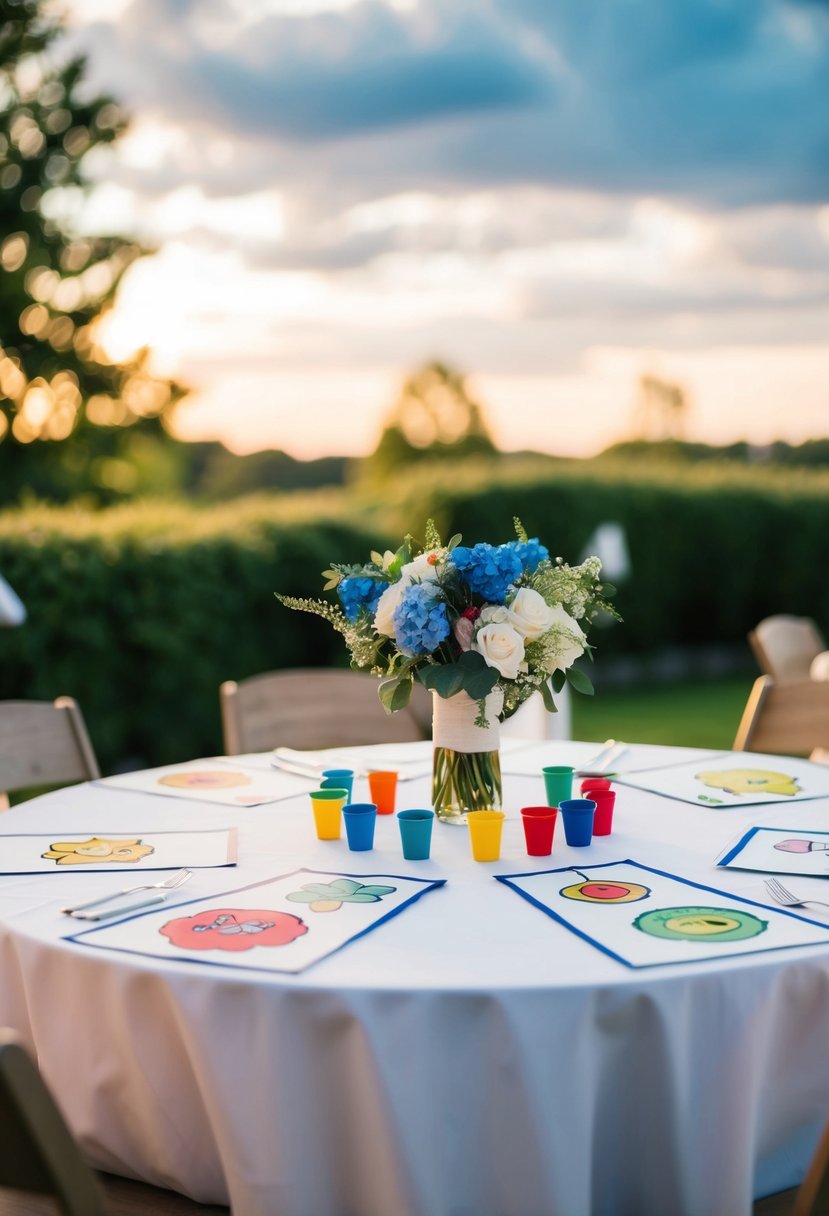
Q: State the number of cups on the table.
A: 11